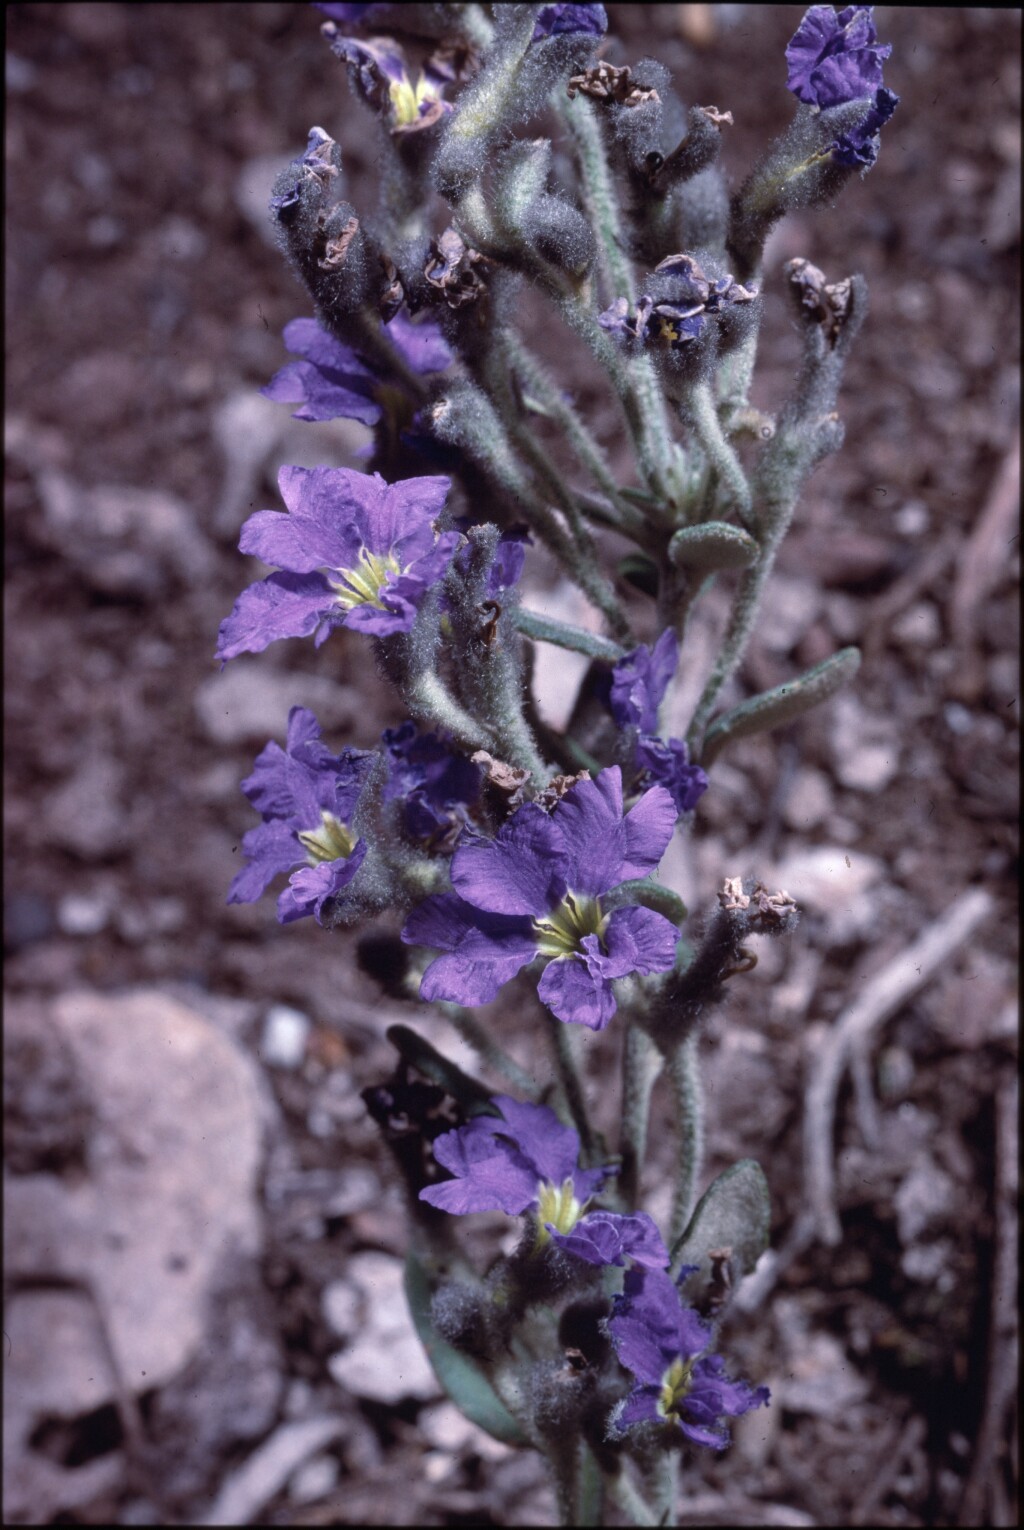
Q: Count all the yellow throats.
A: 6